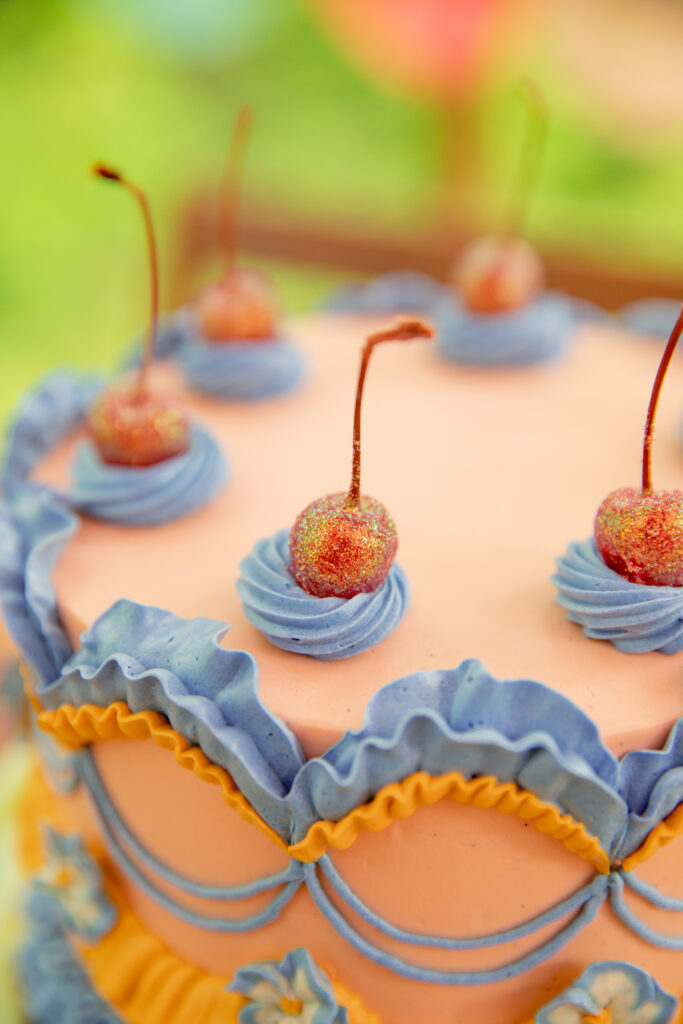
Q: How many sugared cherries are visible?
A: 5